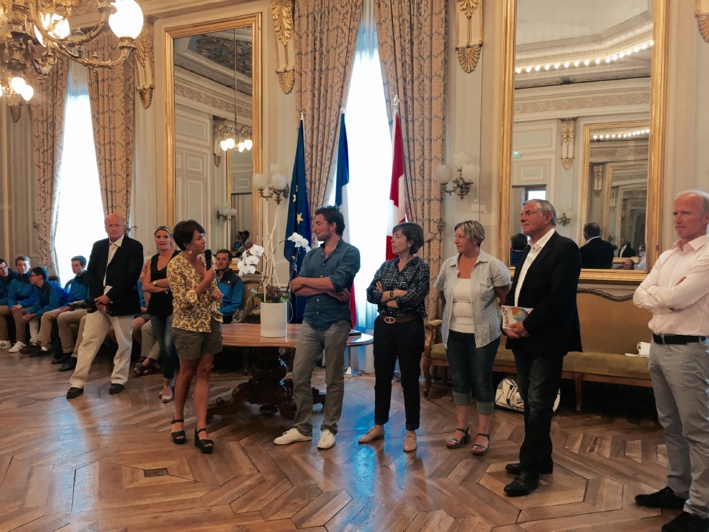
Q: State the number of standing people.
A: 8